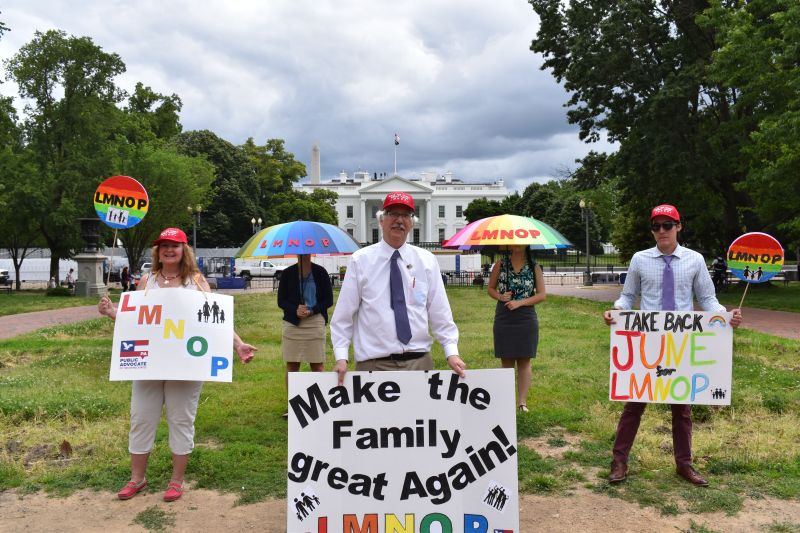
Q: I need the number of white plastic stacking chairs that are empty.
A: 0